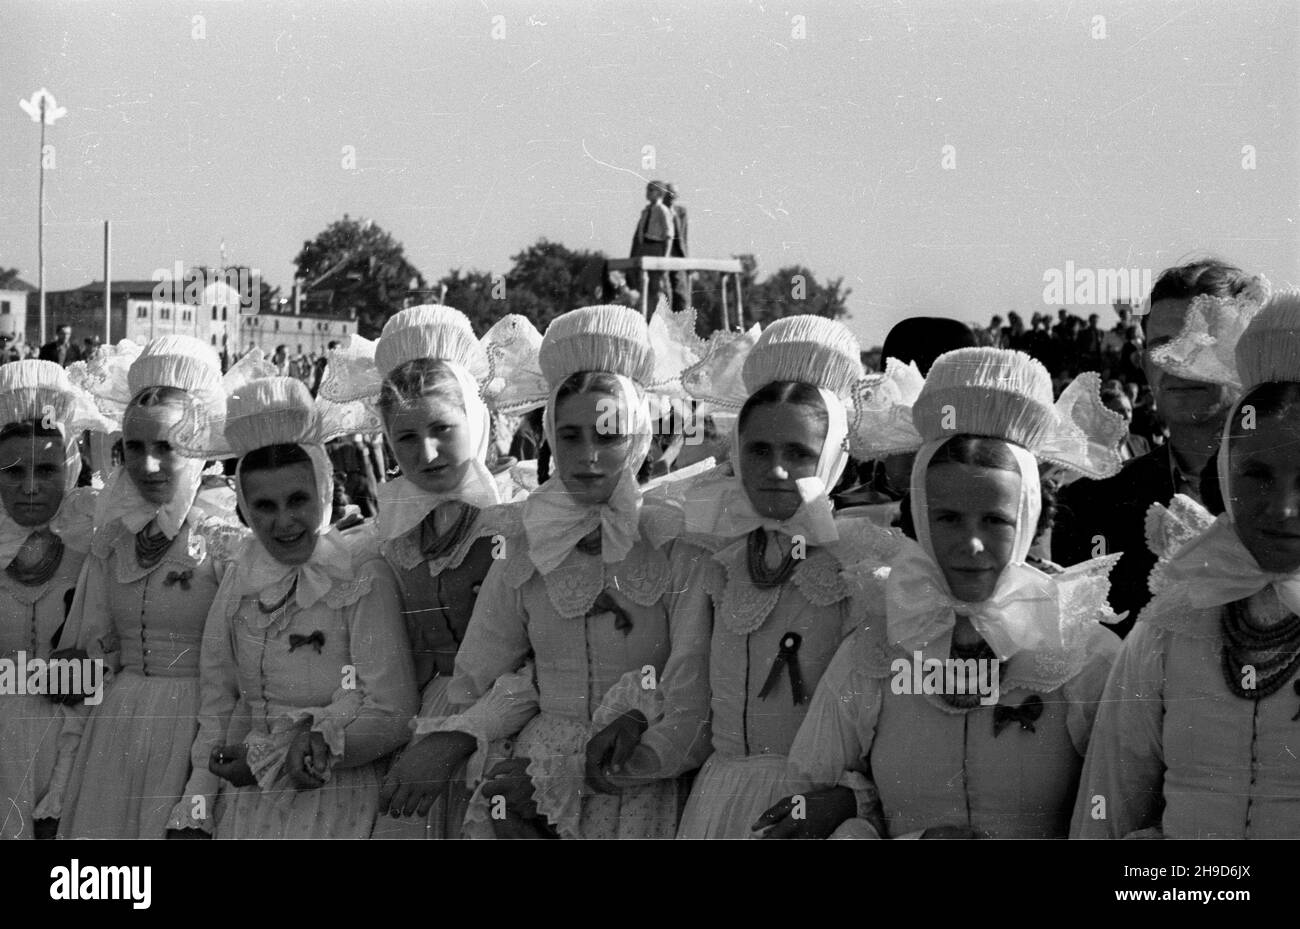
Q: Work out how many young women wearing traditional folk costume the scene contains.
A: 8